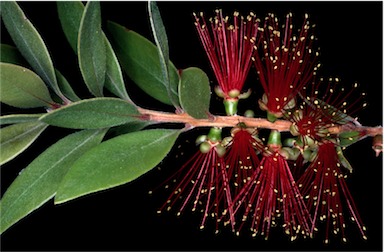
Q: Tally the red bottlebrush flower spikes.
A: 7